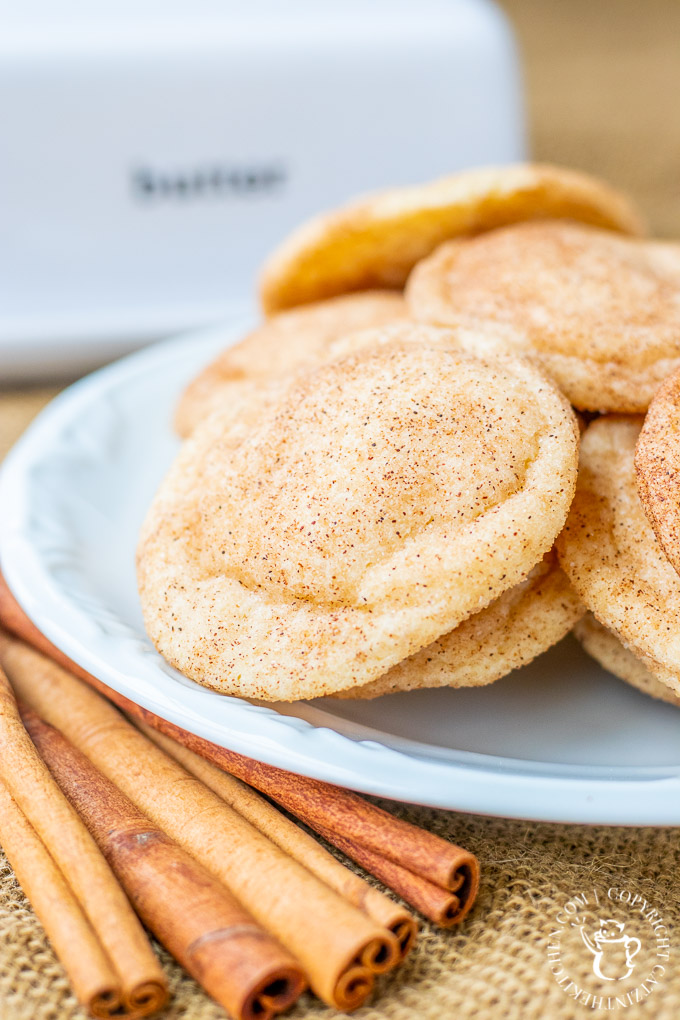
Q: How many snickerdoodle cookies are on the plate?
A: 8